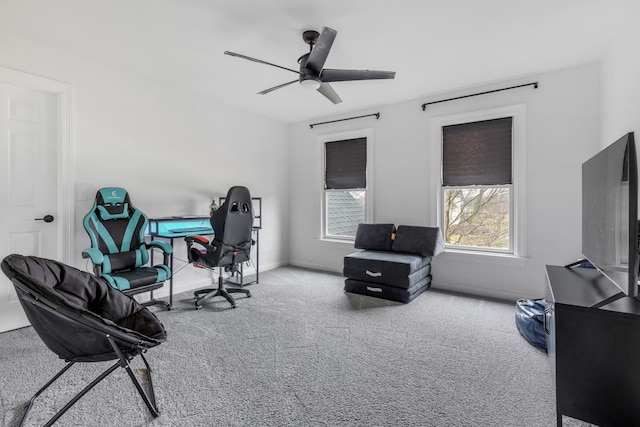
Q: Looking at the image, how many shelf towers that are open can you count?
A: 1